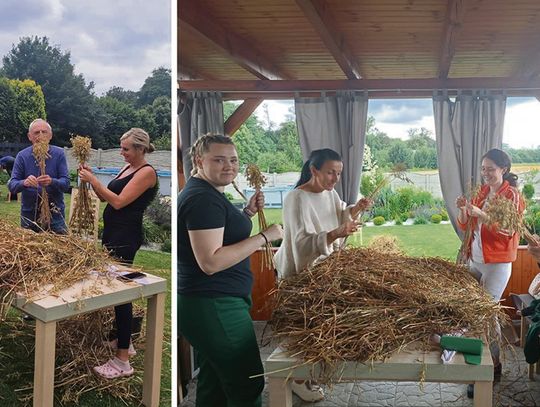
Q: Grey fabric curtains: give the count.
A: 3